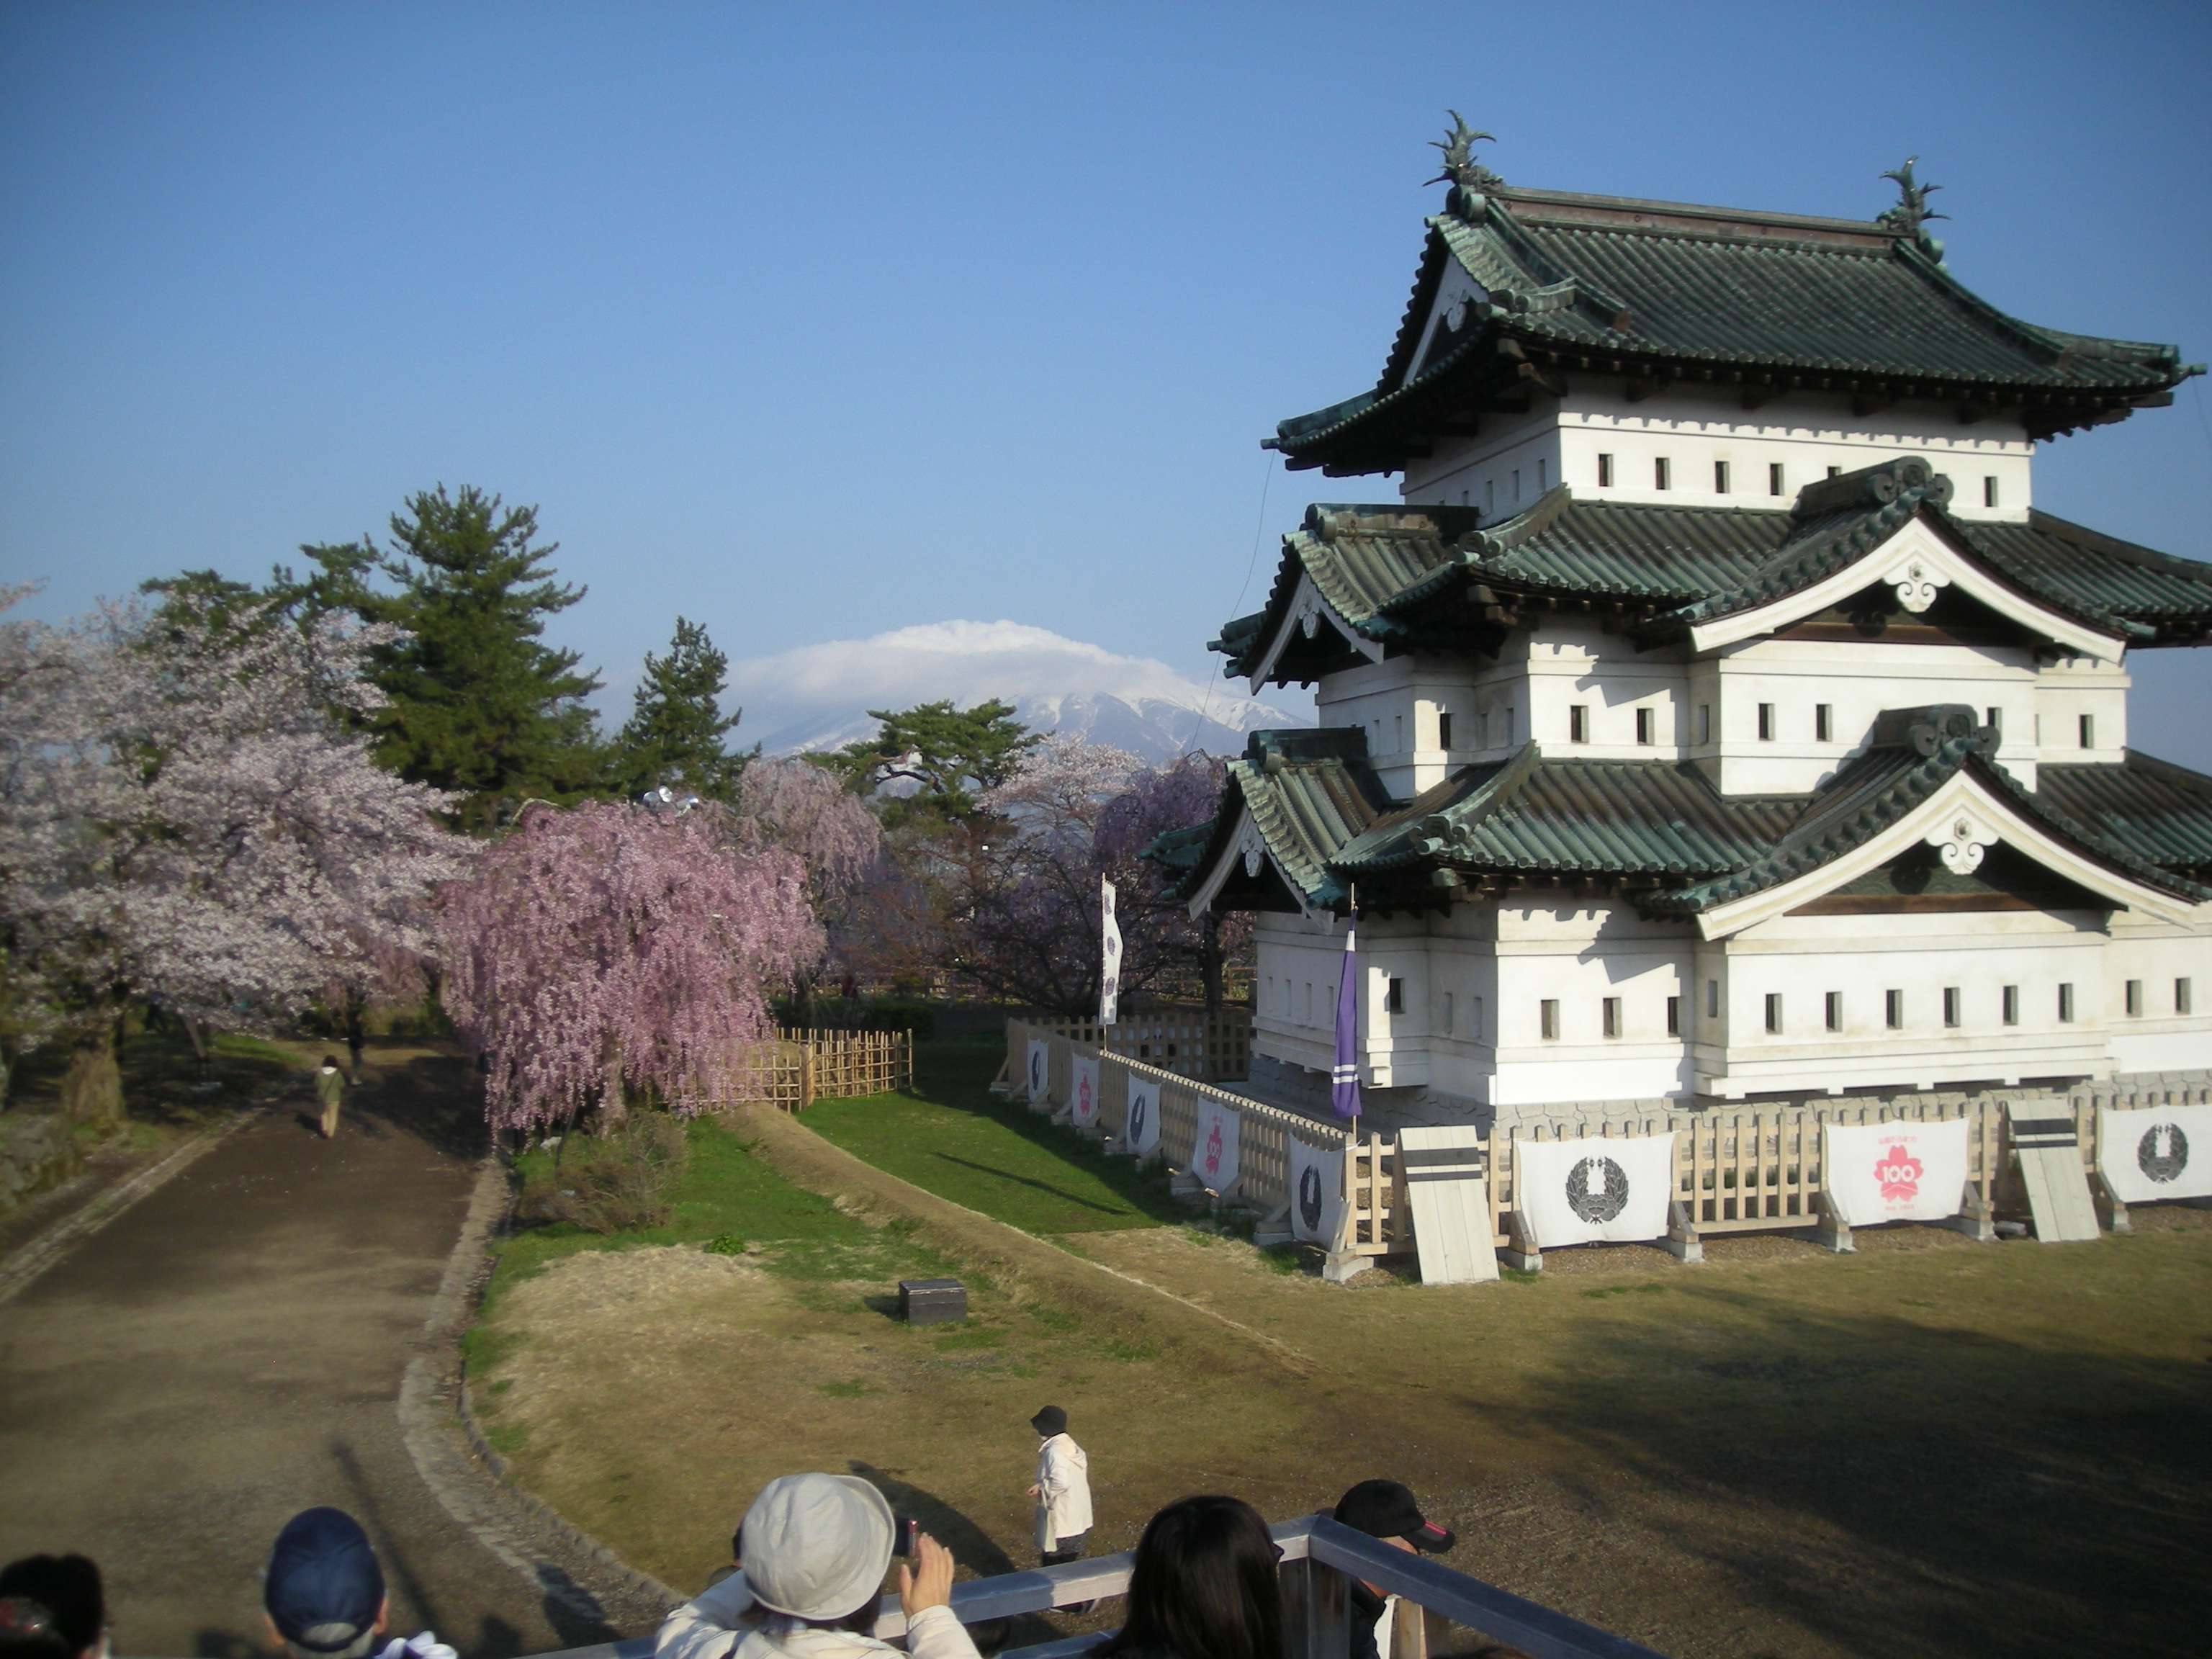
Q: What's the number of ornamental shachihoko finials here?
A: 2